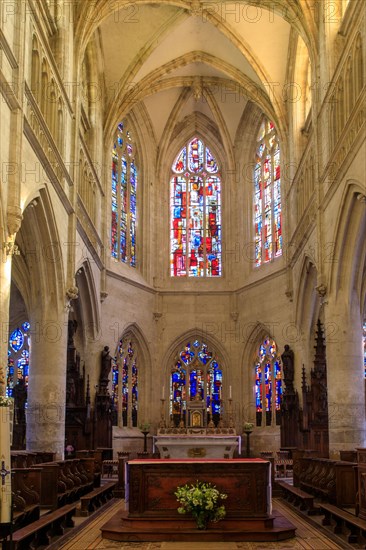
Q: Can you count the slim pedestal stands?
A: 2